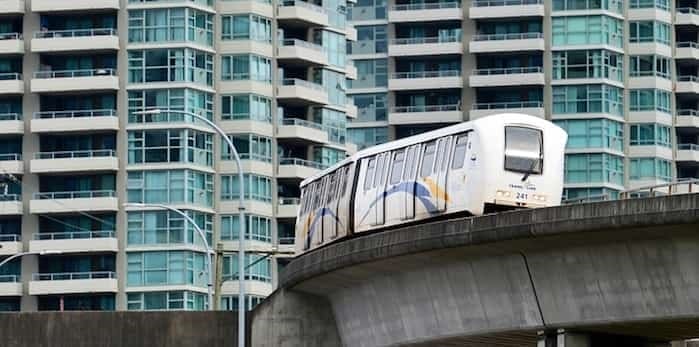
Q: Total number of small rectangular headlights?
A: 4